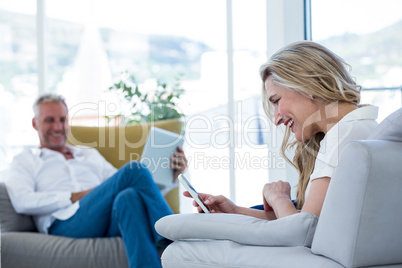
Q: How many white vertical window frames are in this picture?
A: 3